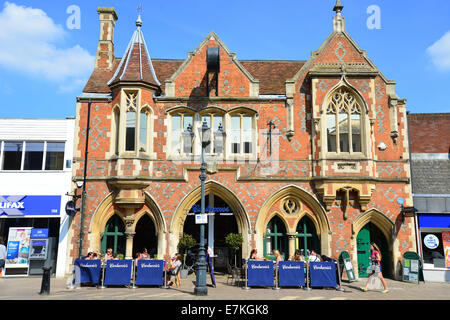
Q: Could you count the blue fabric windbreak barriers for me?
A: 6